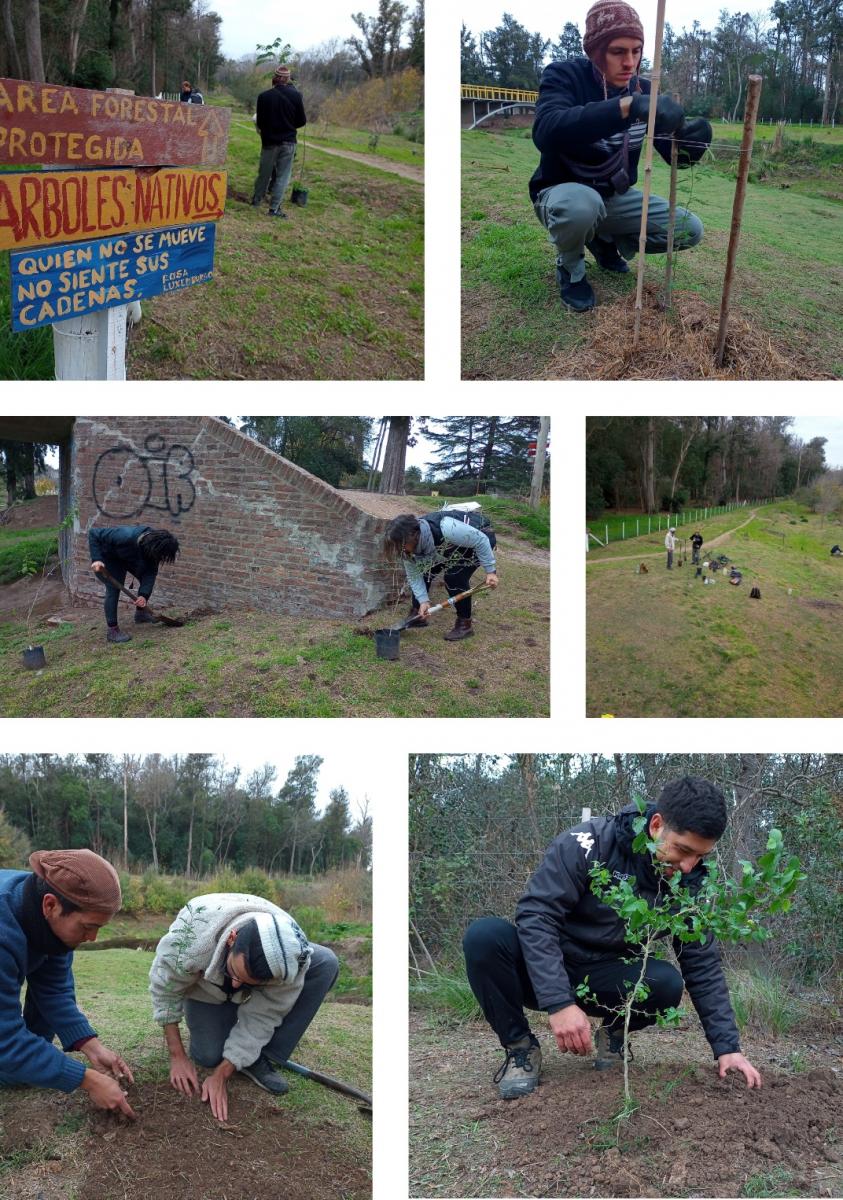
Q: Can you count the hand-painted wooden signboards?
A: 3